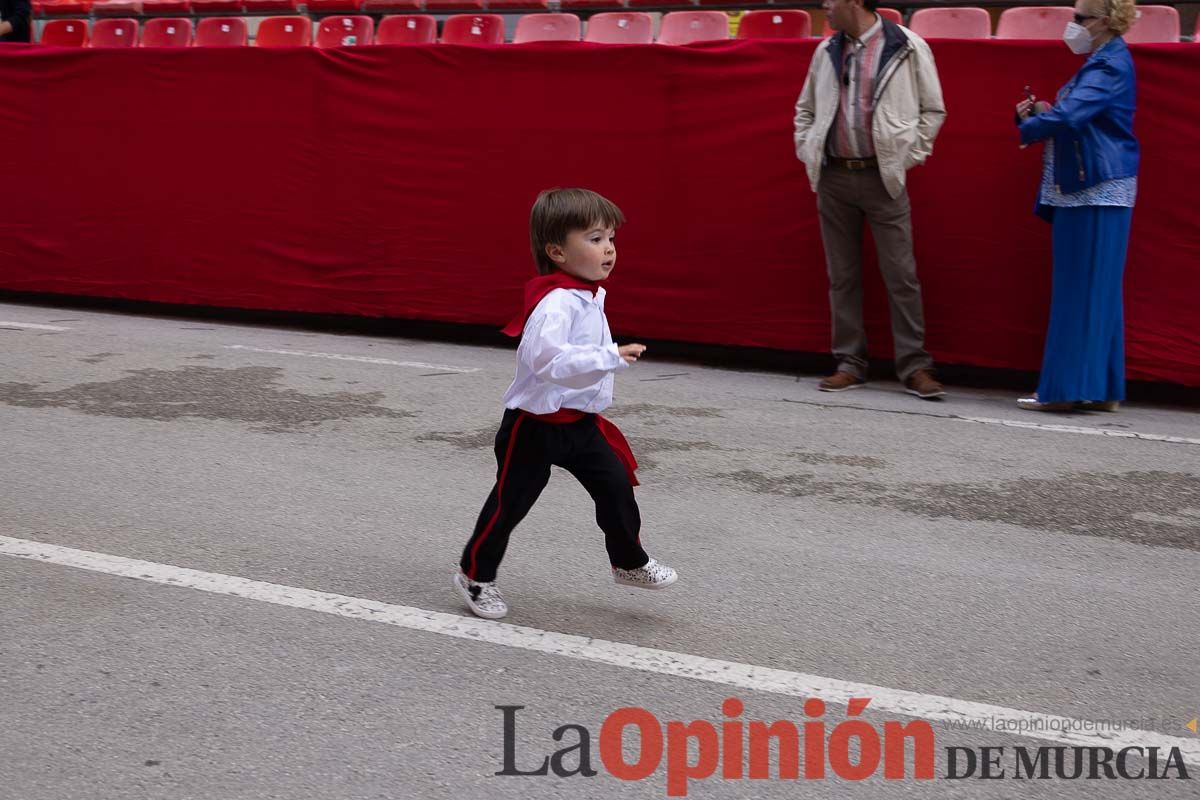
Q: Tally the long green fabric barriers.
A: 0